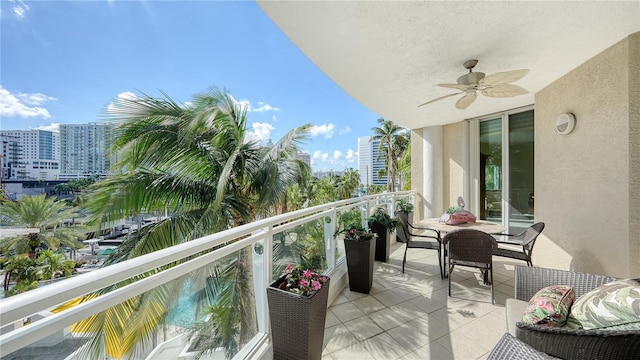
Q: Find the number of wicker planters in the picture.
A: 4